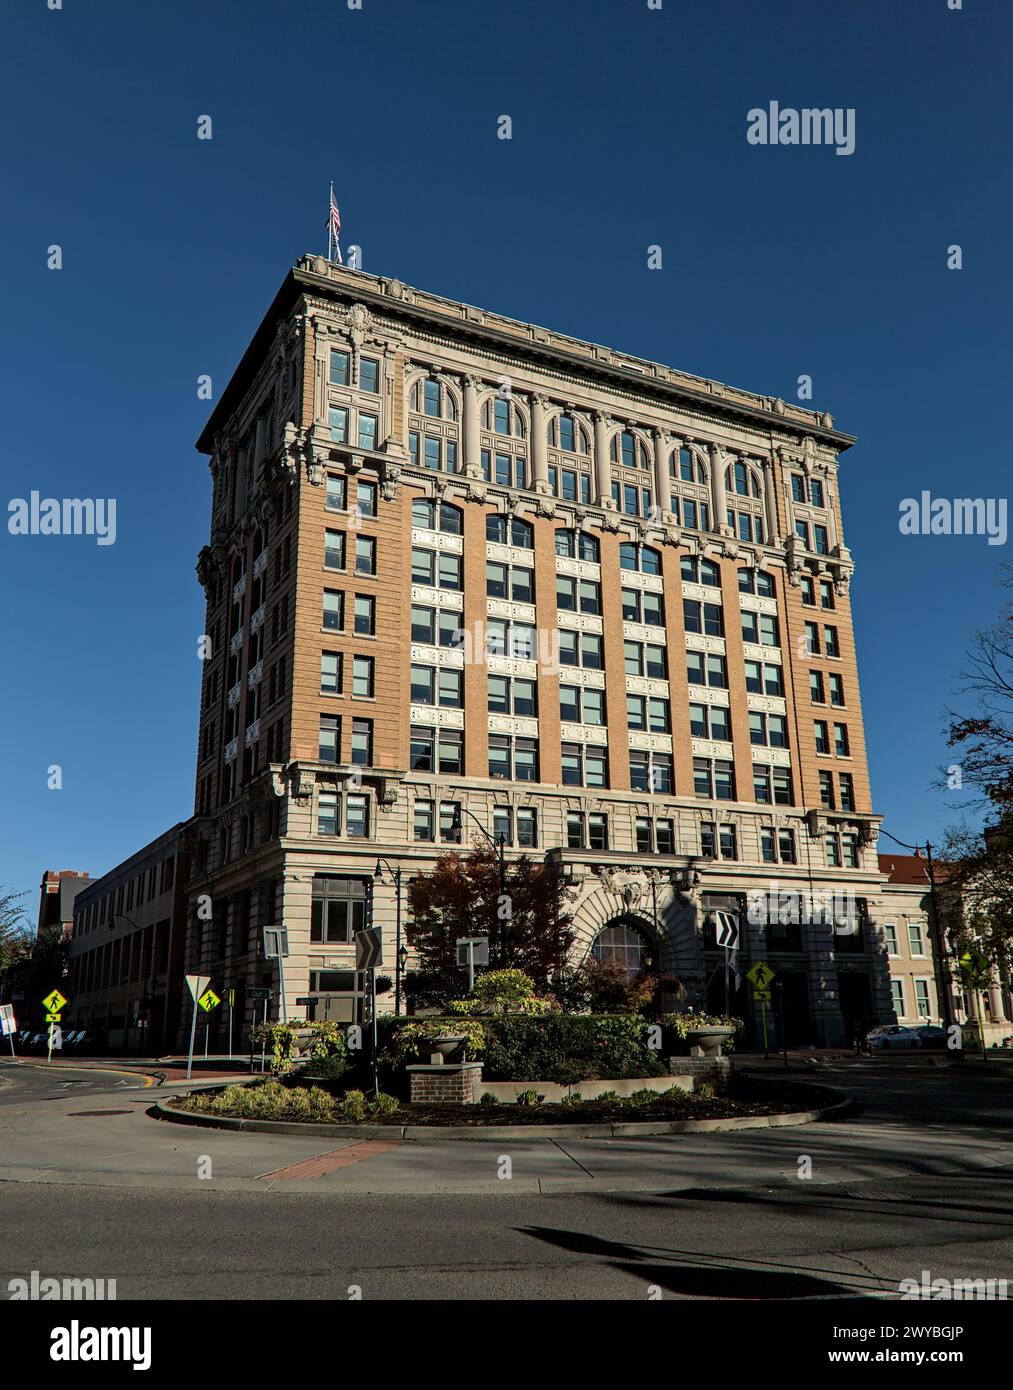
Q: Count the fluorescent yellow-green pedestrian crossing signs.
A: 4